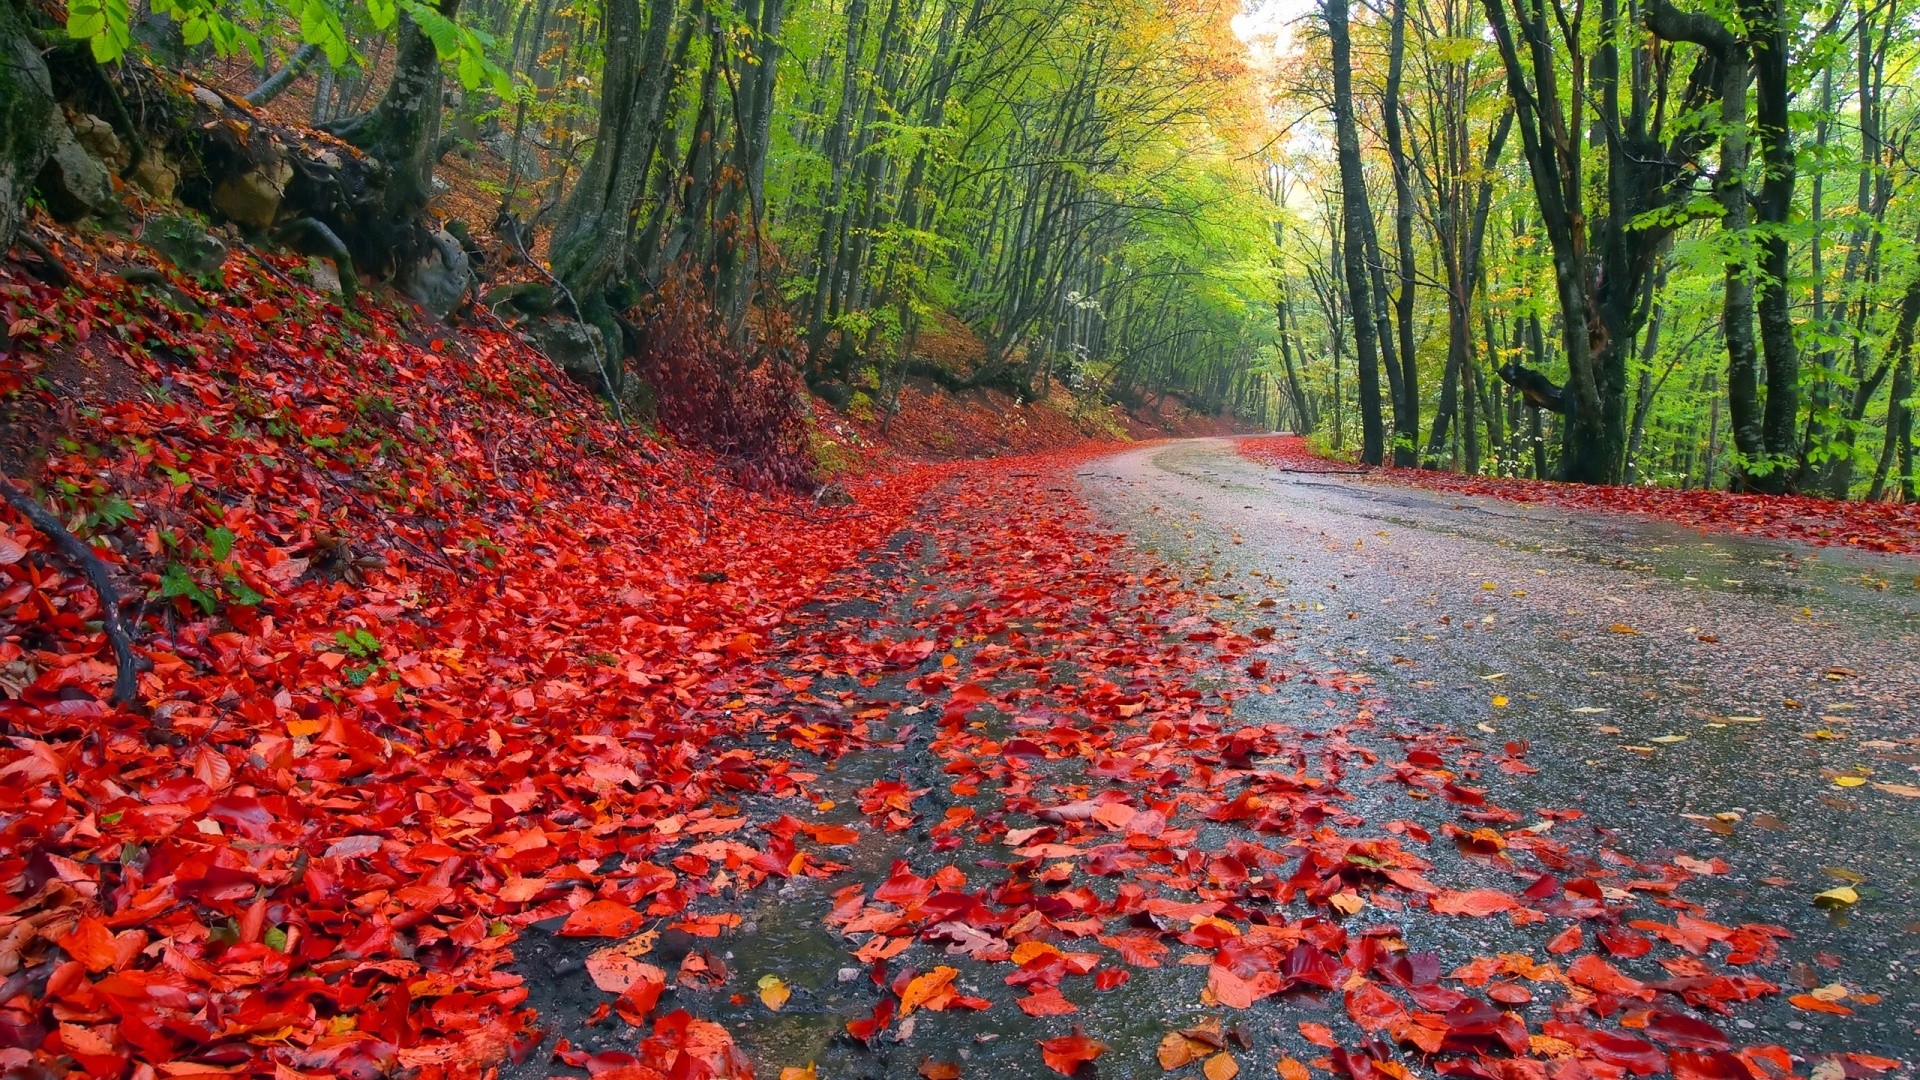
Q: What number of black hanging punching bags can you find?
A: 0